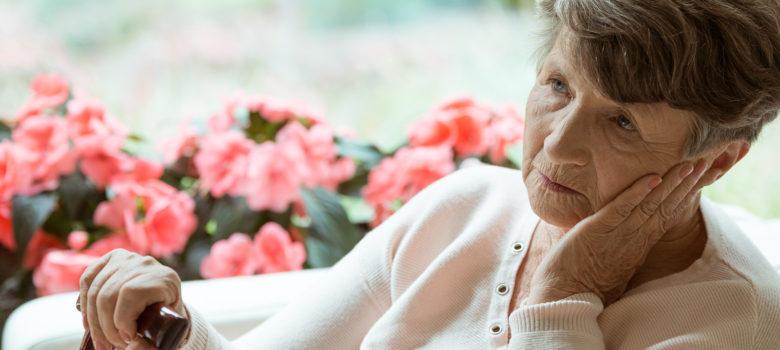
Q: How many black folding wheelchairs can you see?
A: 0